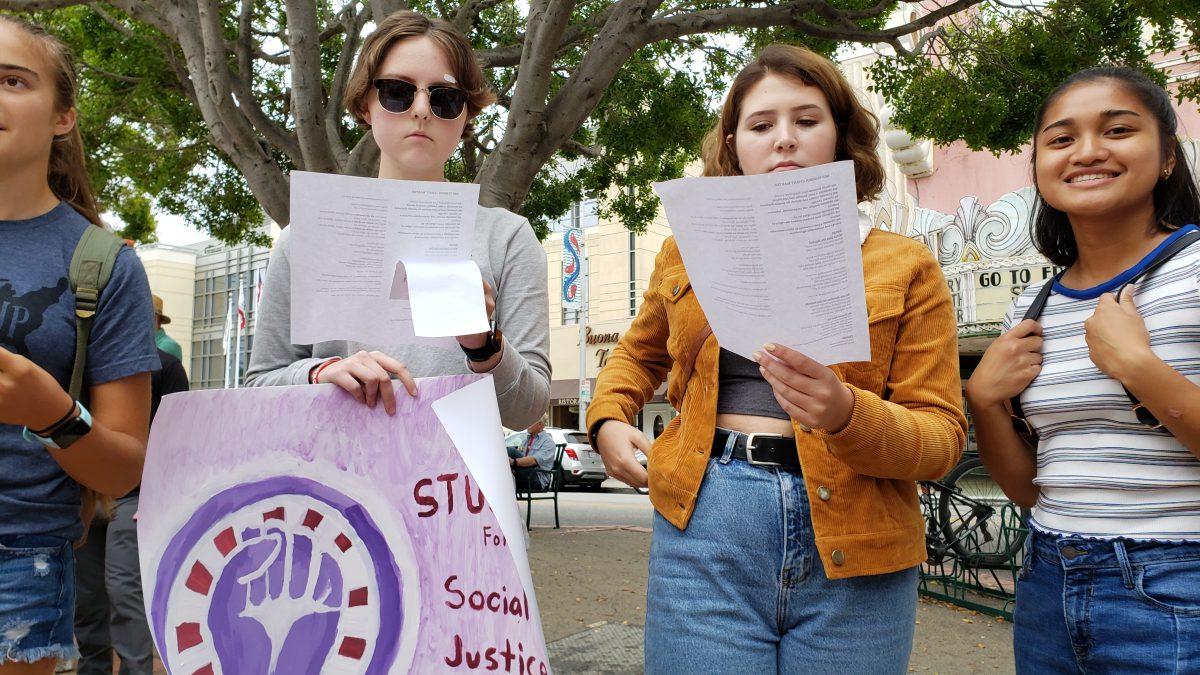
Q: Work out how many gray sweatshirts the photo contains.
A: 1